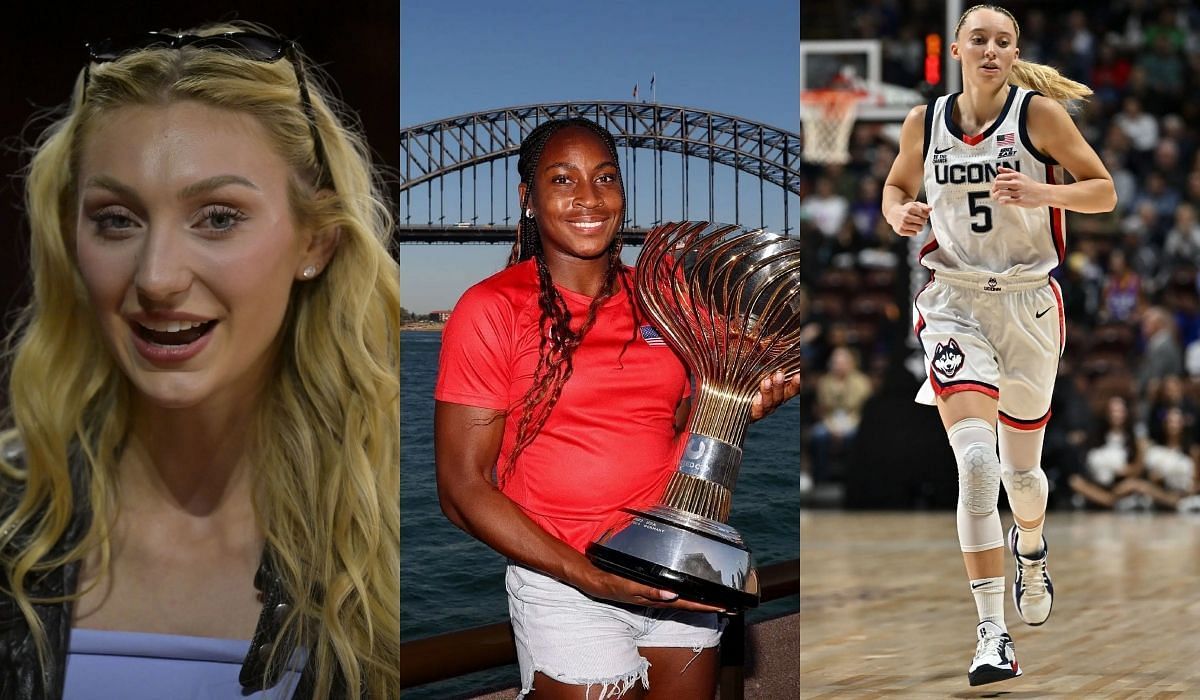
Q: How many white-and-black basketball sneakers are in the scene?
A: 2